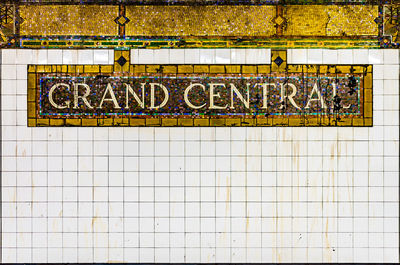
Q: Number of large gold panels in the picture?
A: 3